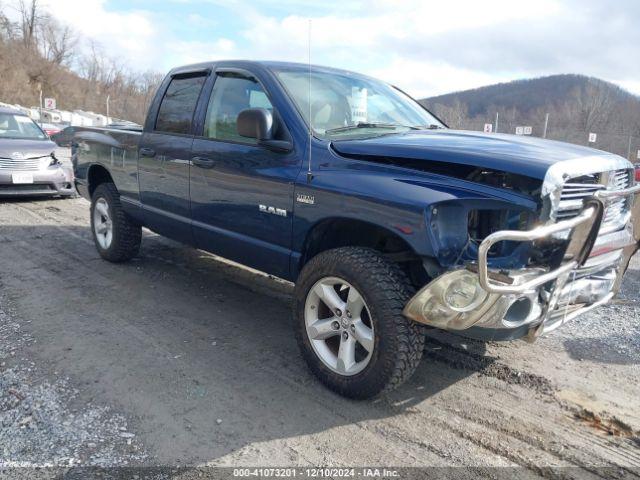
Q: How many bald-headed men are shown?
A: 0